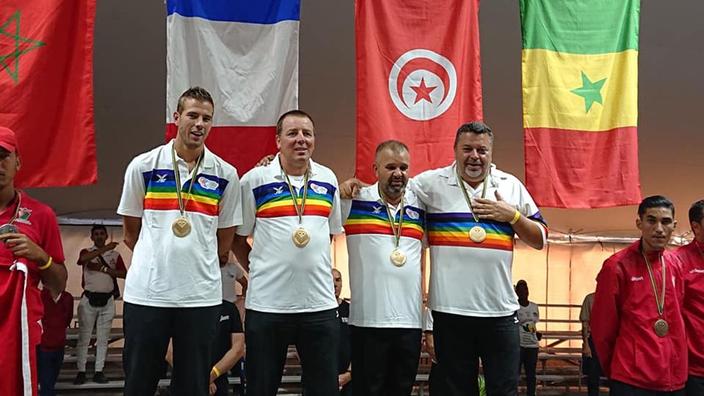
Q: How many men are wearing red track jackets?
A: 2